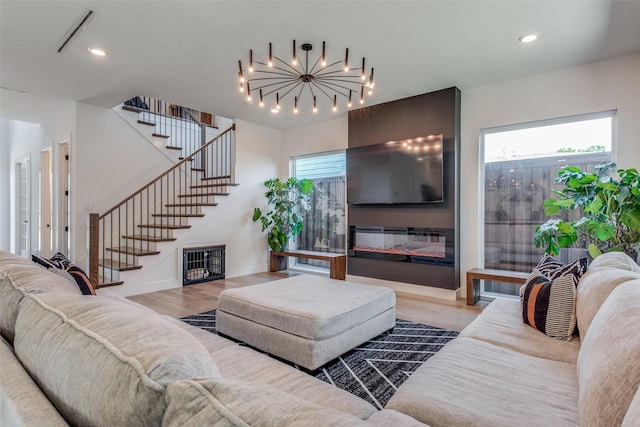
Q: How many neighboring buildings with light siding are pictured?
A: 1